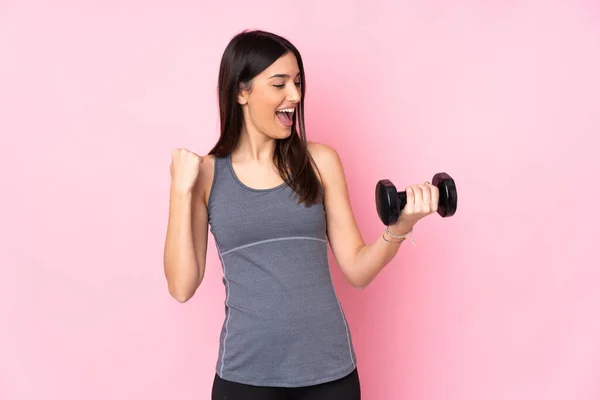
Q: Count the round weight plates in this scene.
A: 2